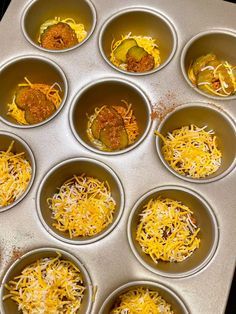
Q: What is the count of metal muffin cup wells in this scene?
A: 11